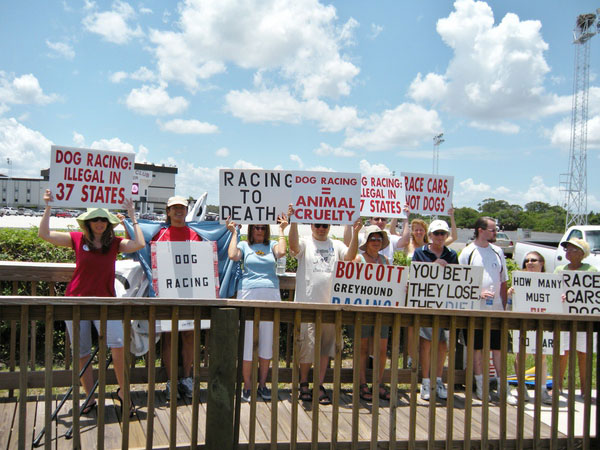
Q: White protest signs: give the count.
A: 10